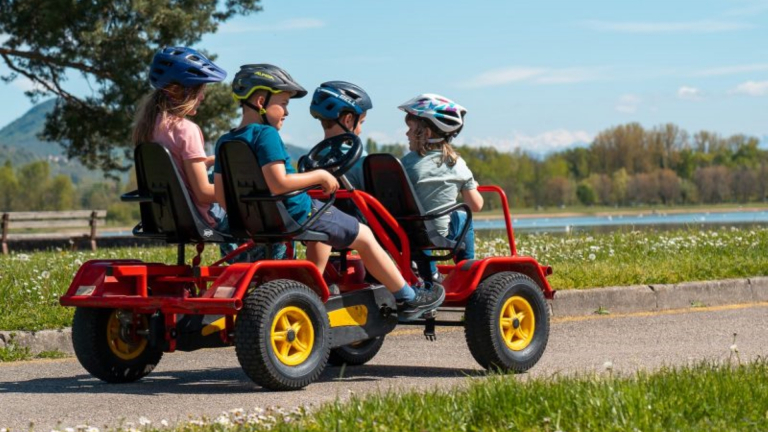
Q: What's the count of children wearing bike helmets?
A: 4